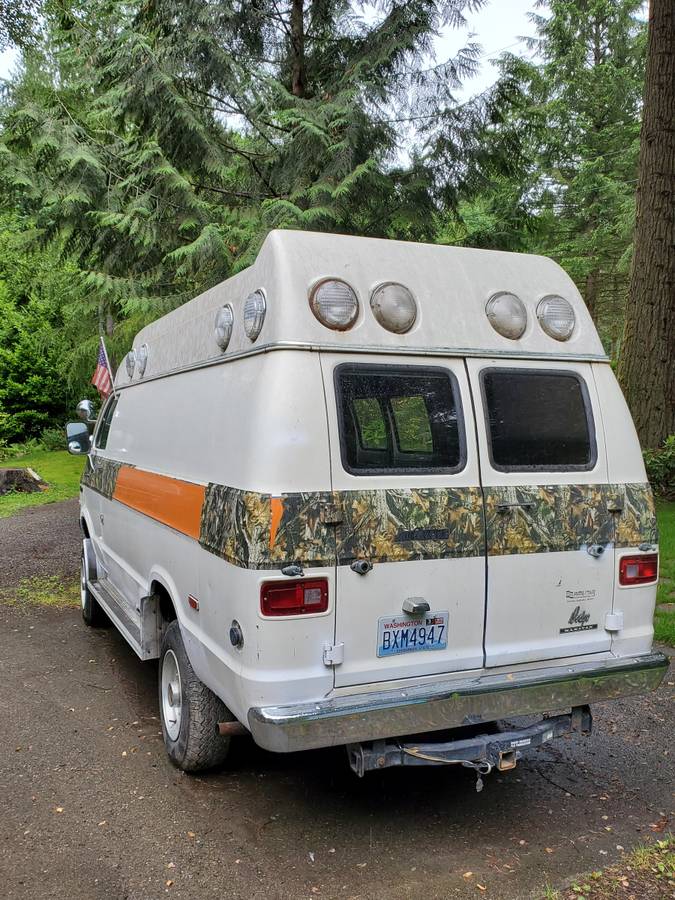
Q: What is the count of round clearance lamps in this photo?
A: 8